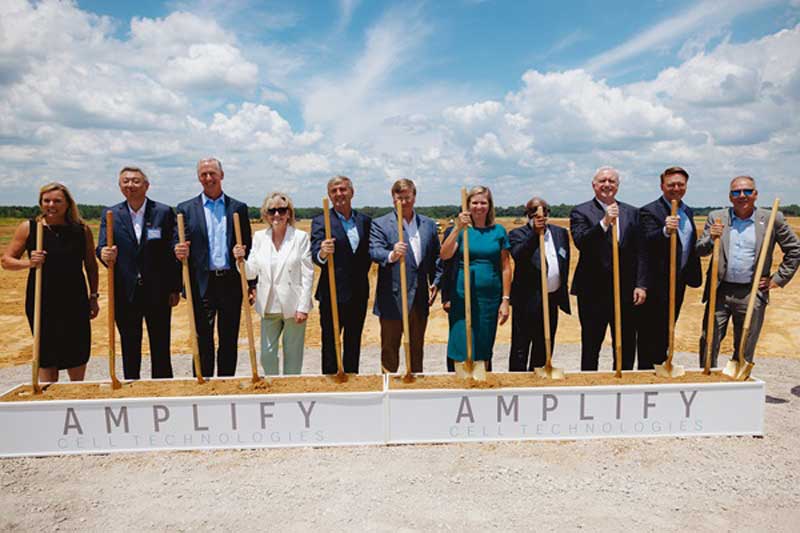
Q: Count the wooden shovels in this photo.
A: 12